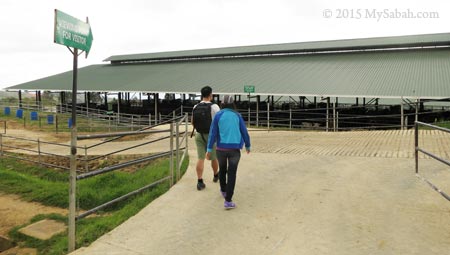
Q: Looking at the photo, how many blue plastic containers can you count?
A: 5